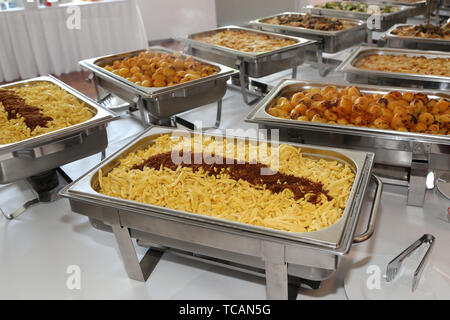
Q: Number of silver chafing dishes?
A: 10